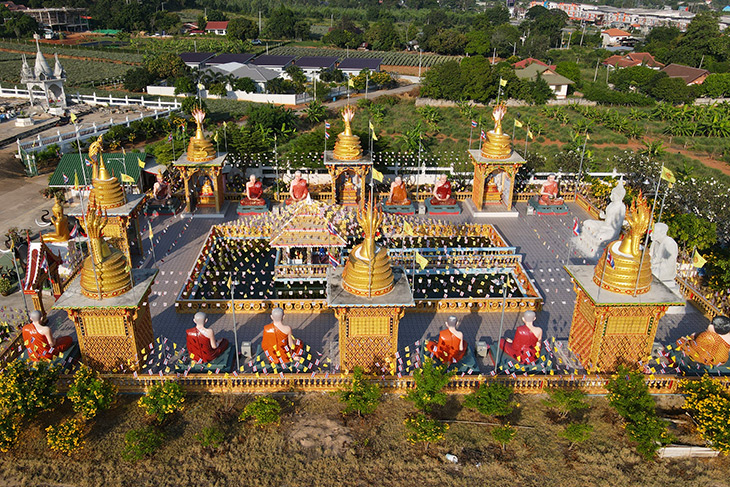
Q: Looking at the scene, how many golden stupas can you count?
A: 7